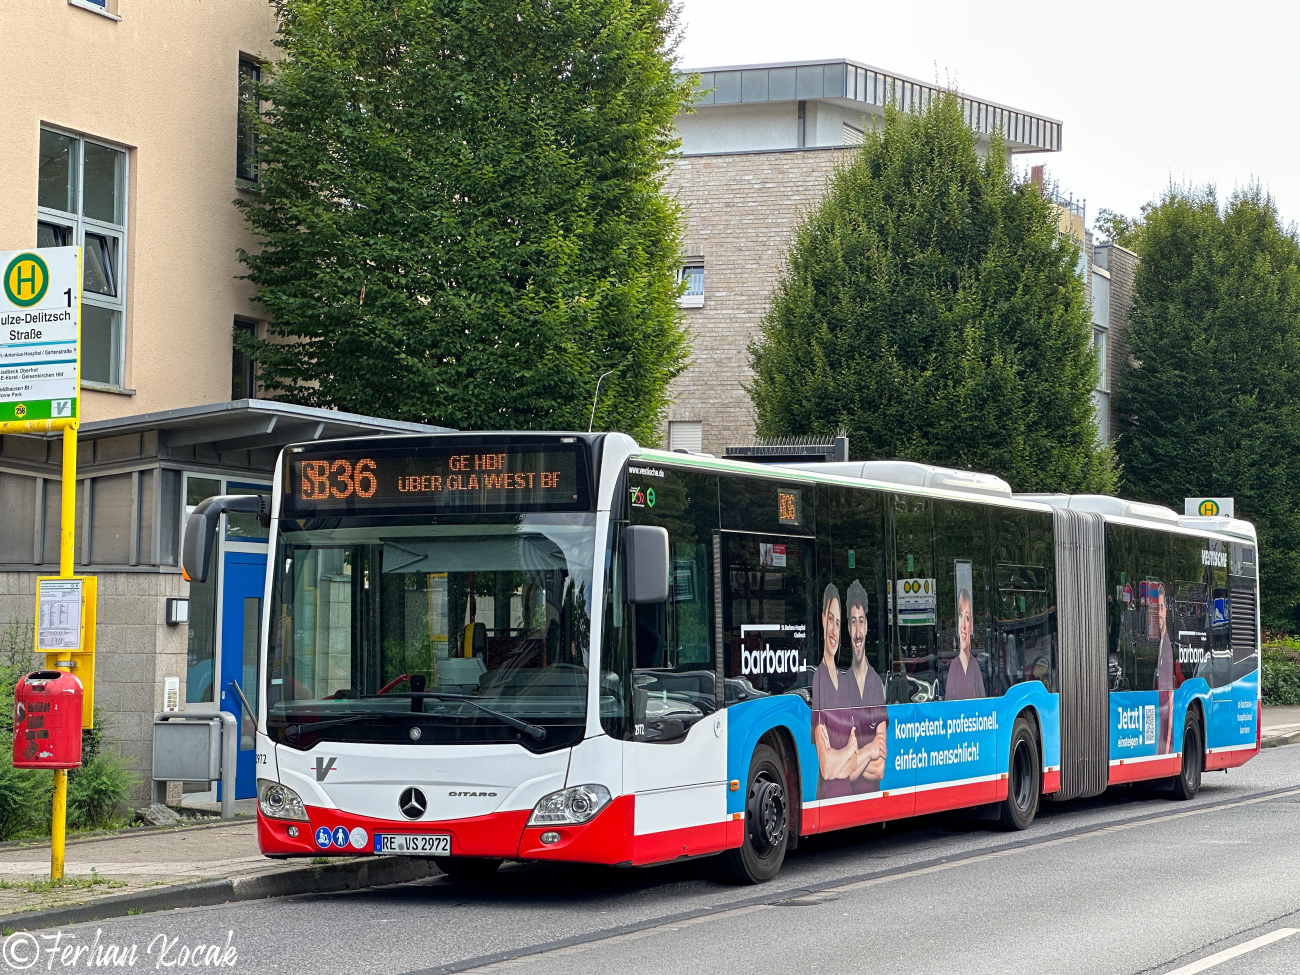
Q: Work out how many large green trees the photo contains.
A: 3